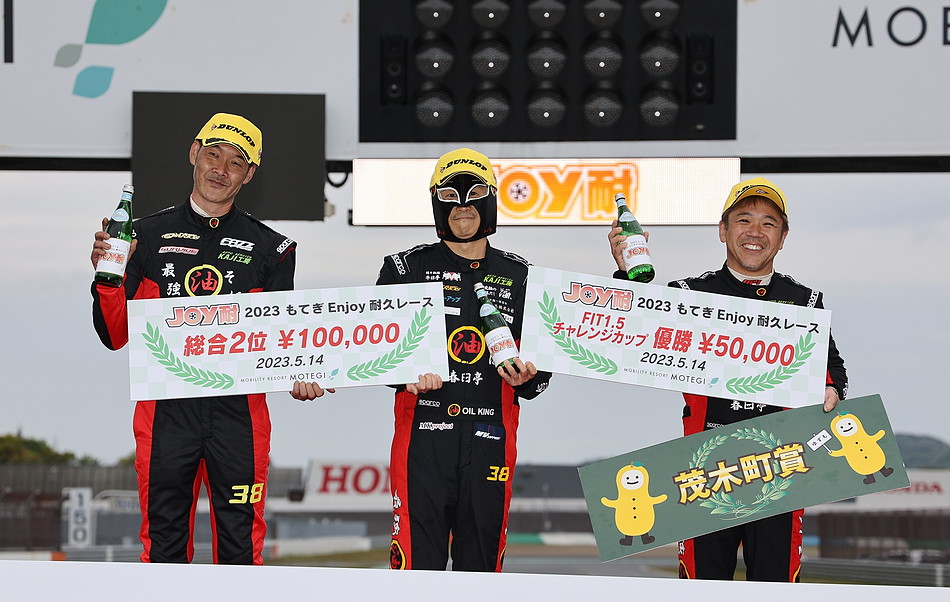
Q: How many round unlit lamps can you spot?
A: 15